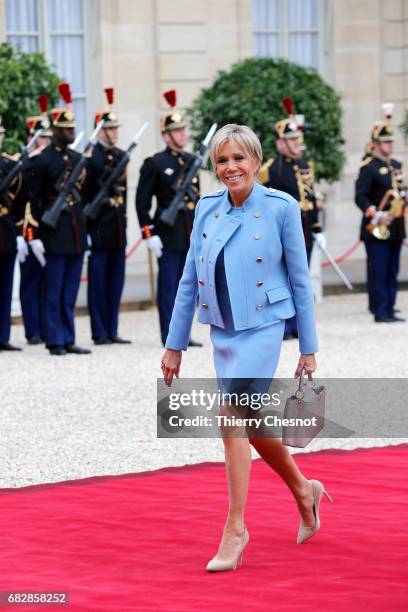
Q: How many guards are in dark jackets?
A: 7